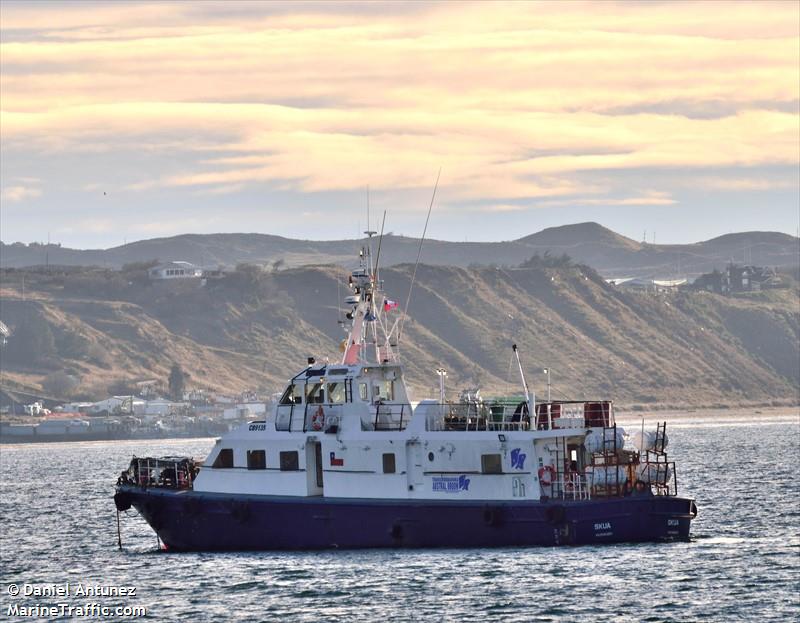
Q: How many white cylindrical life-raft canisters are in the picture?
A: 4